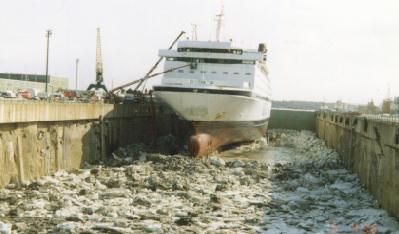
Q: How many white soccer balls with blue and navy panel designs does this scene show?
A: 0